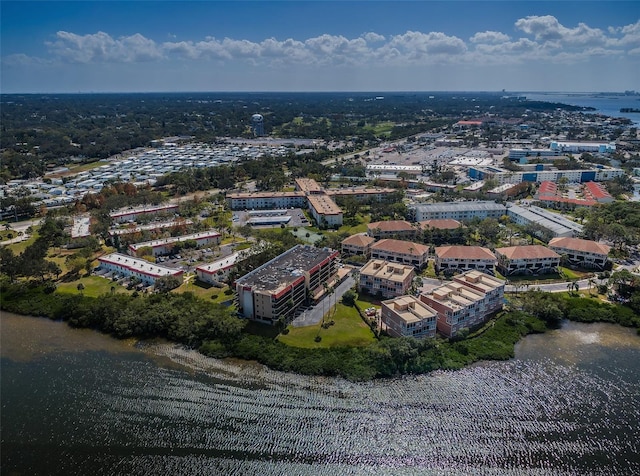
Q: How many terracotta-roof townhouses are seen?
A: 7